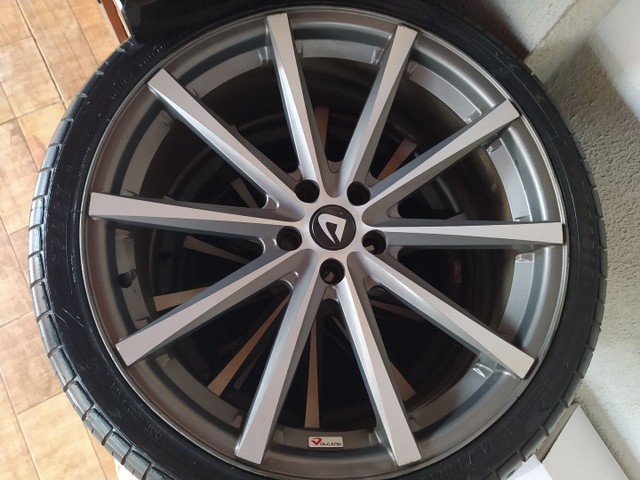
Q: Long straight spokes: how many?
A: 10